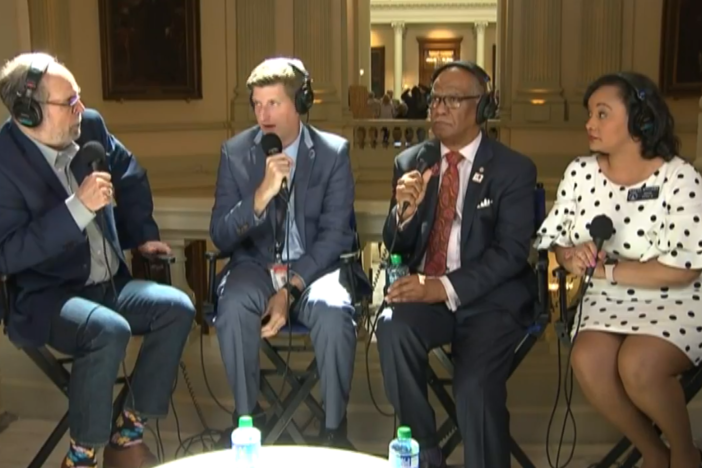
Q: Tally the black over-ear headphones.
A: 4